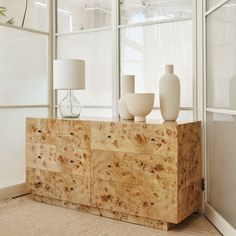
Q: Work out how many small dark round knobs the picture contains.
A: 12